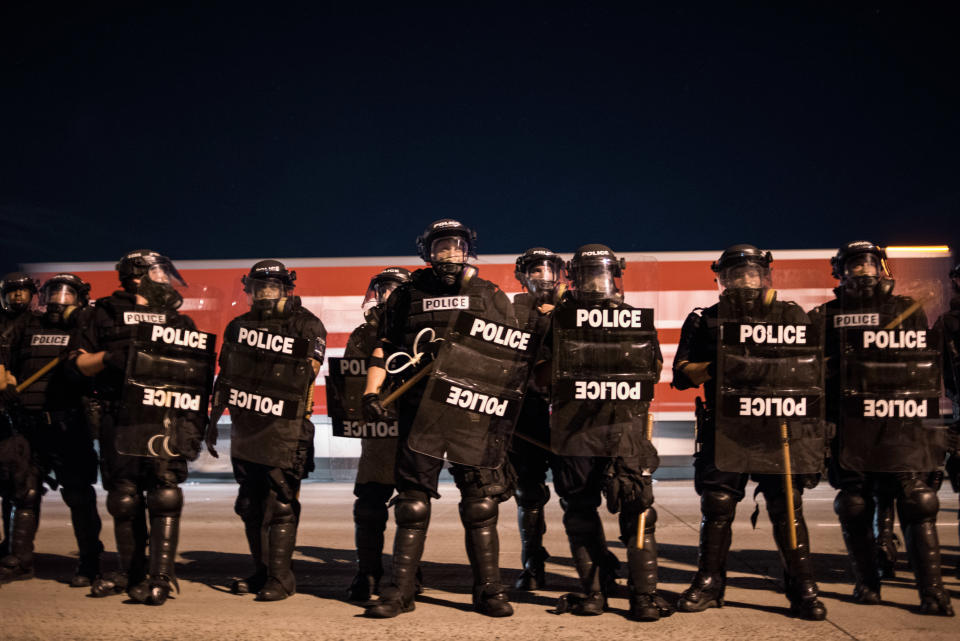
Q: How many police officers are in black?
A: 11